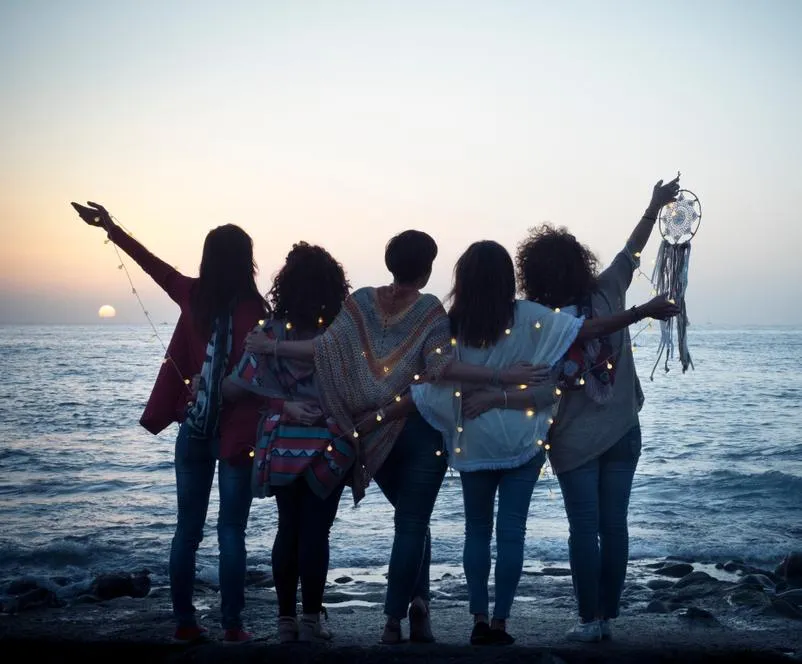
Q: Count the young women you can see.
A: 5